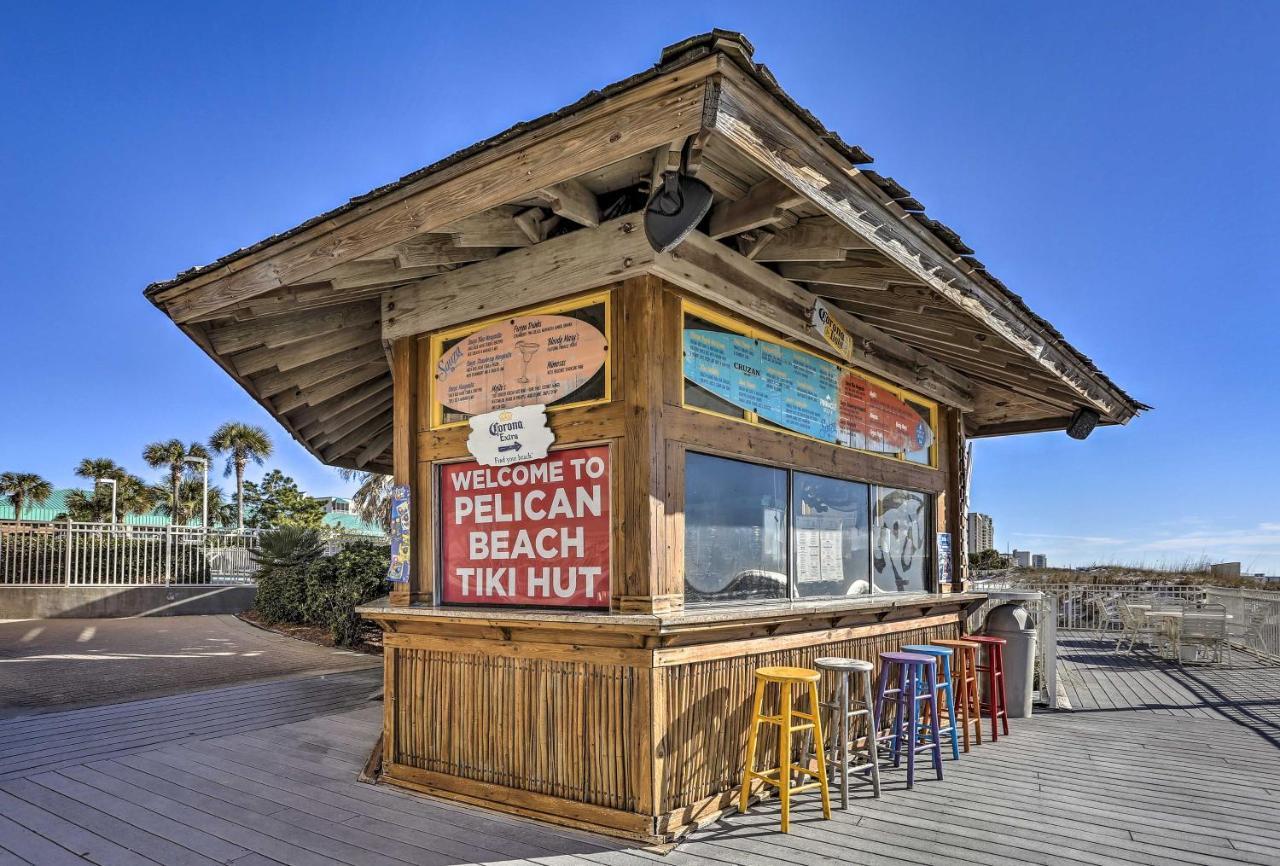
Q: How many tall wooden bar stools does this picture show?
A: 6